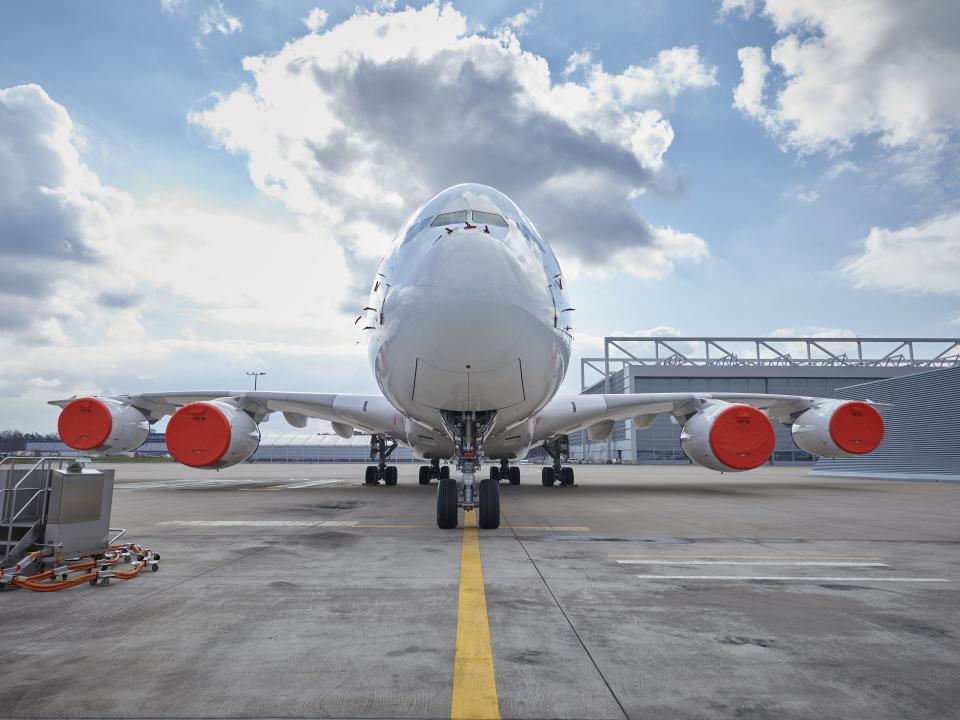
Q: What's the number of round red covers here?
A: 4